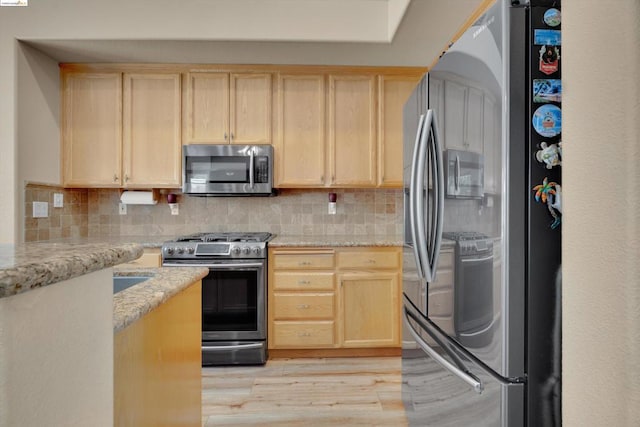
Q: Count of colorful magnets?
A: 7